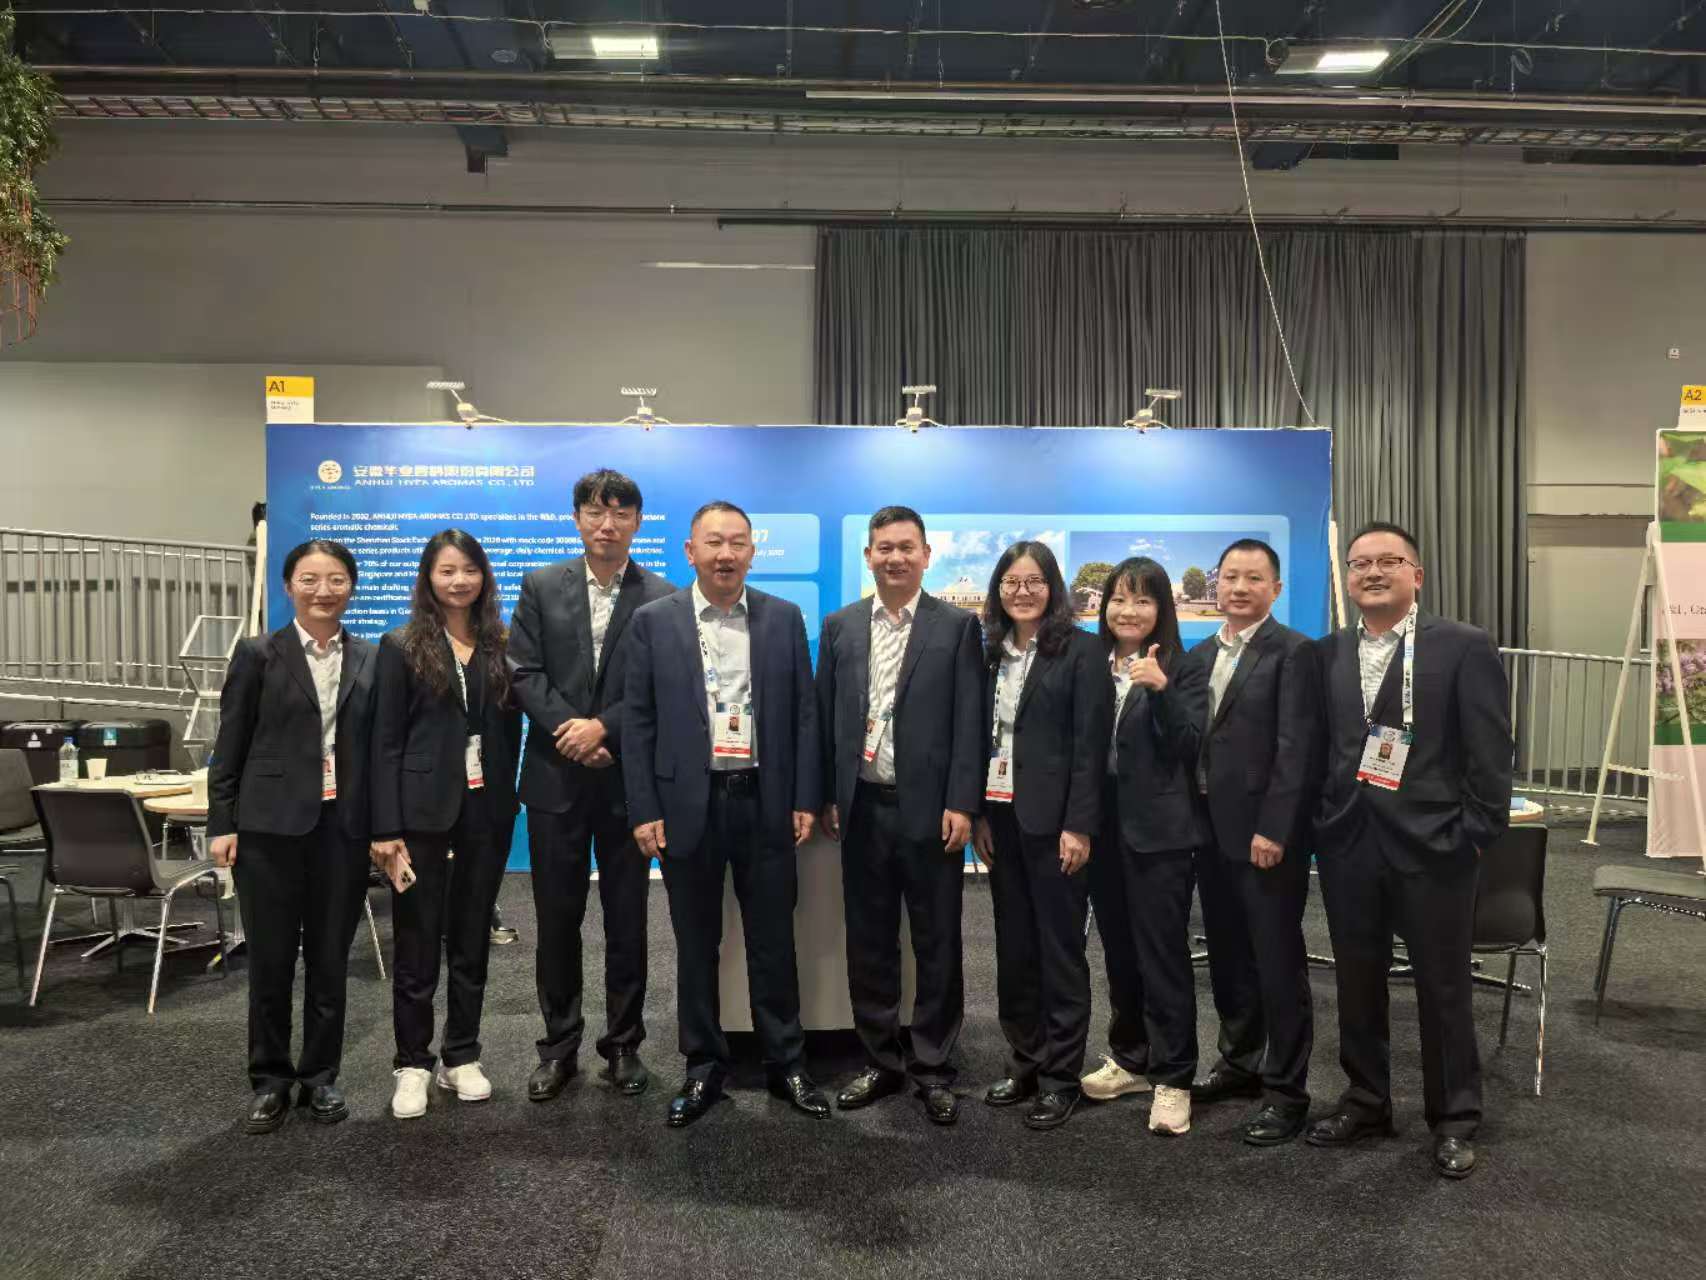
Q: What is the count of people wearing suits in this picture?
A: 9